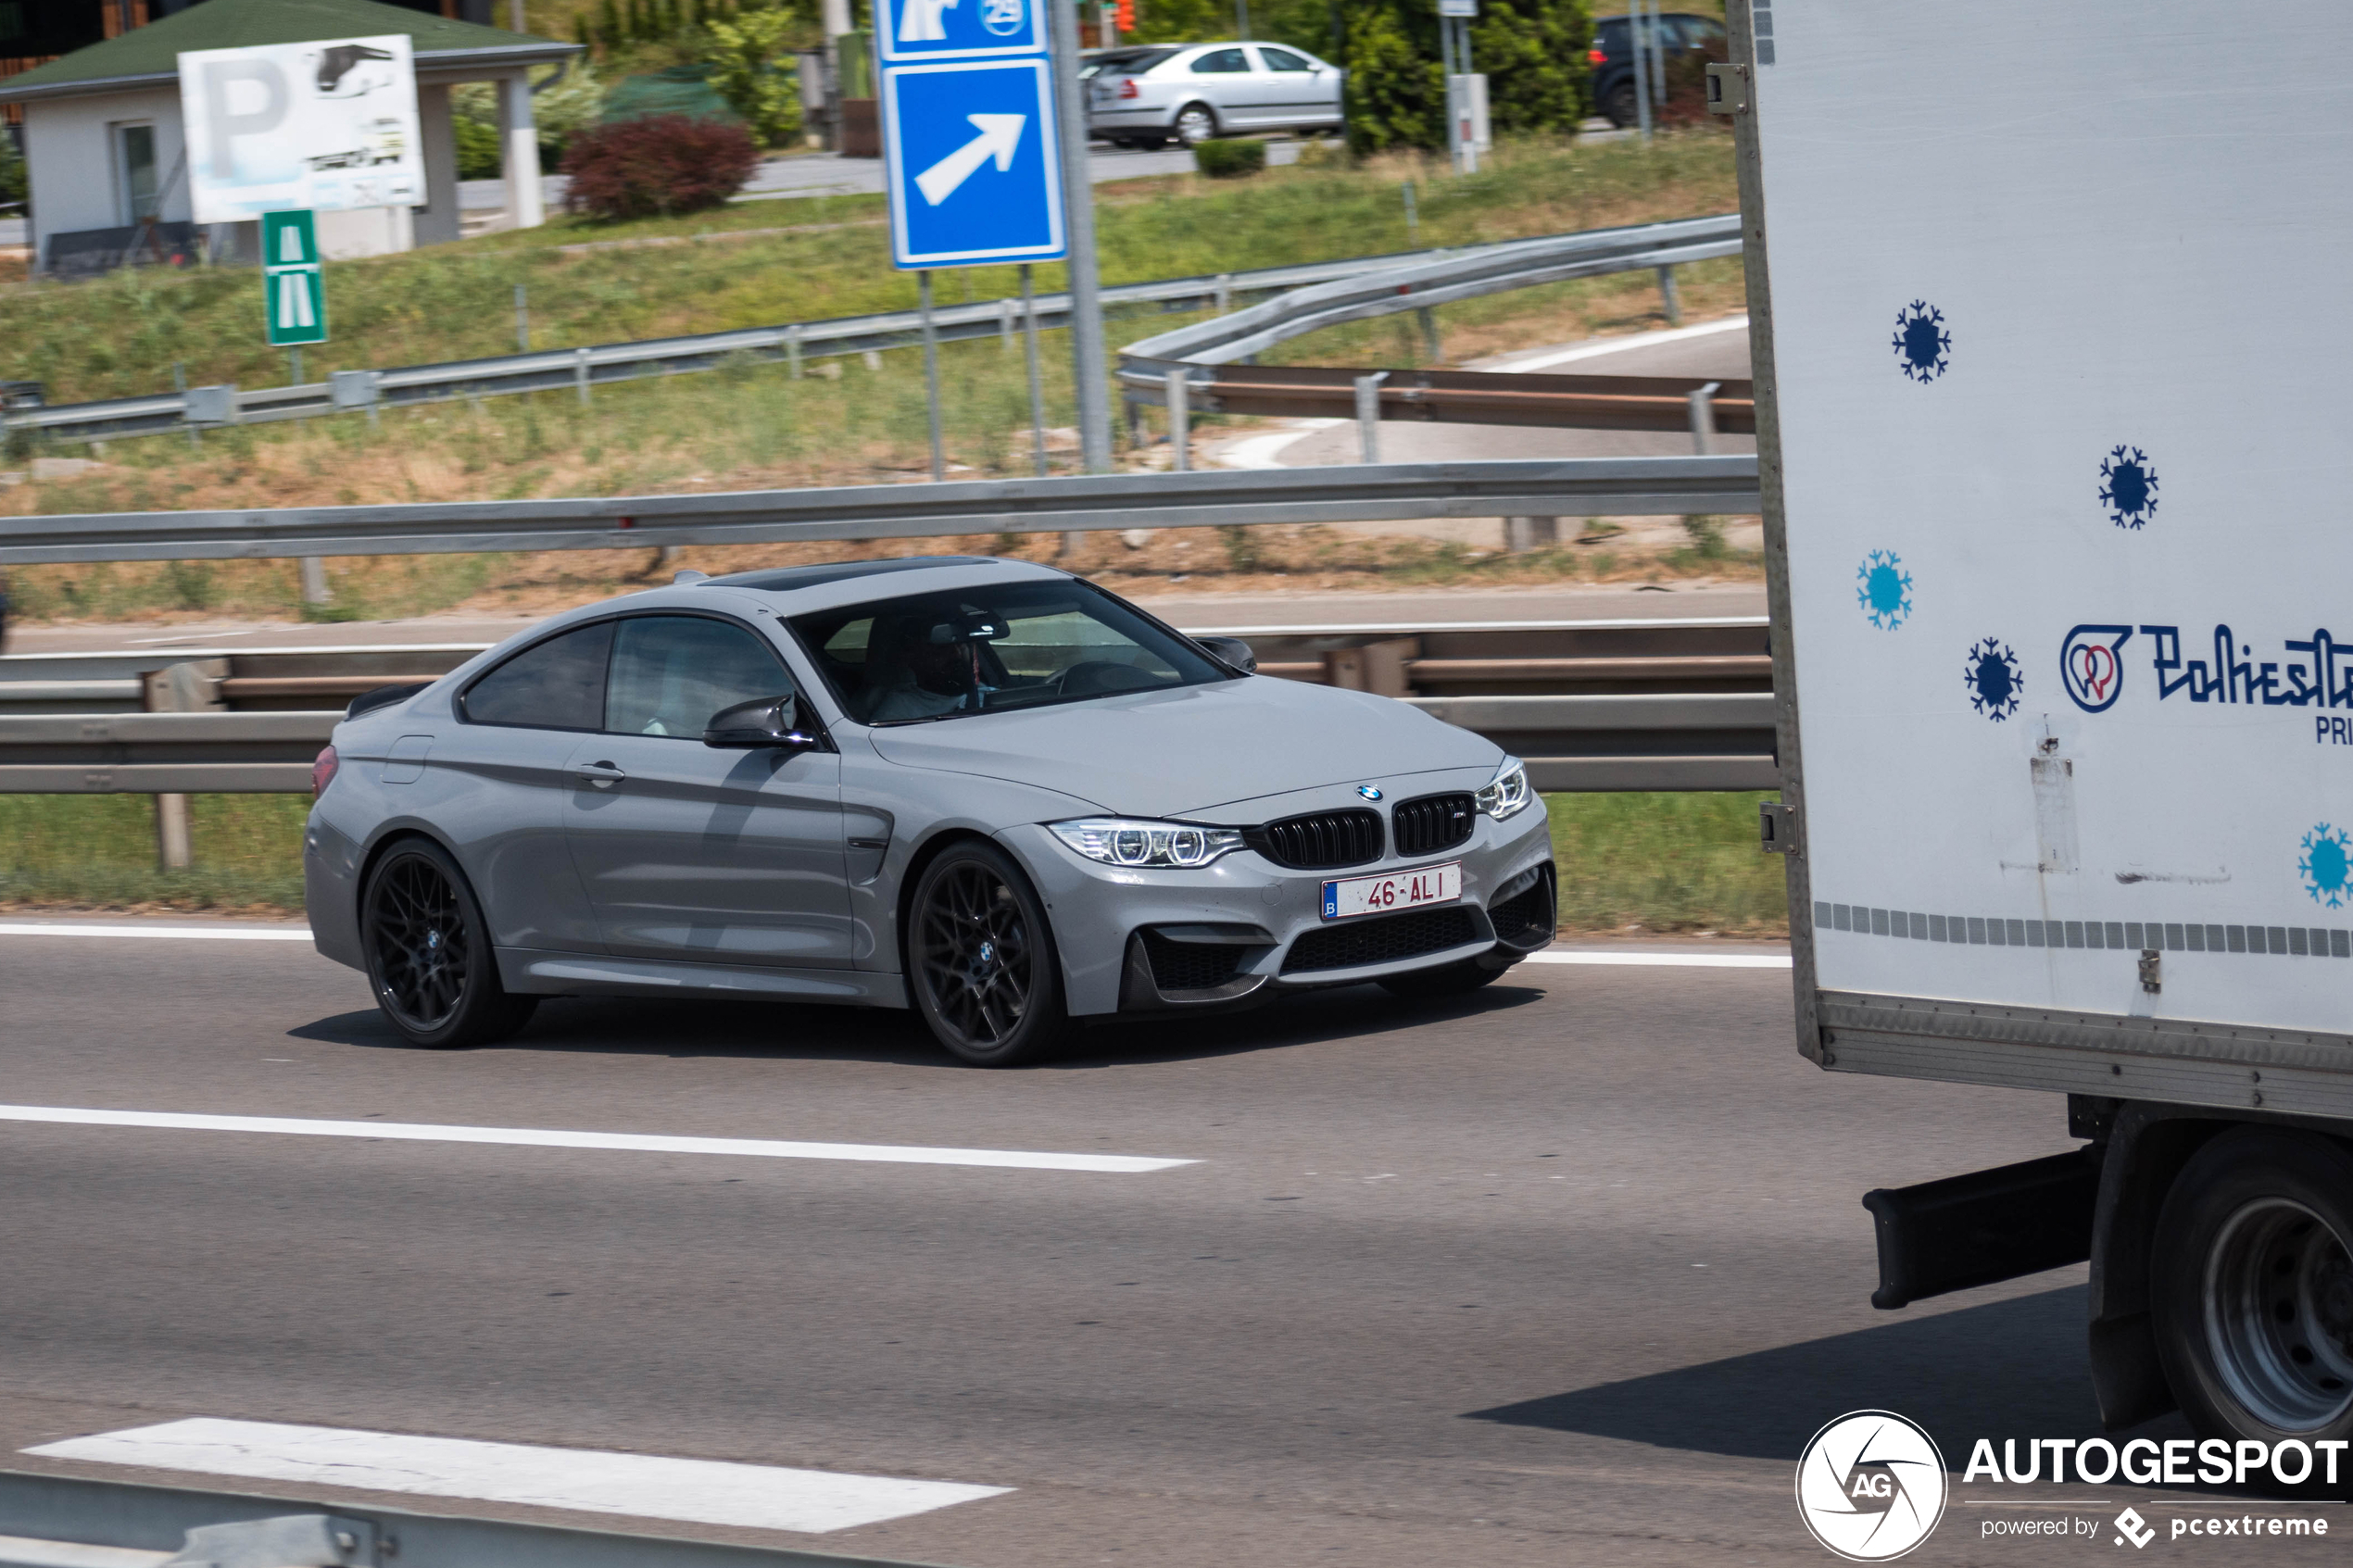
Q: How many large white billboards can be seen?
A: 1